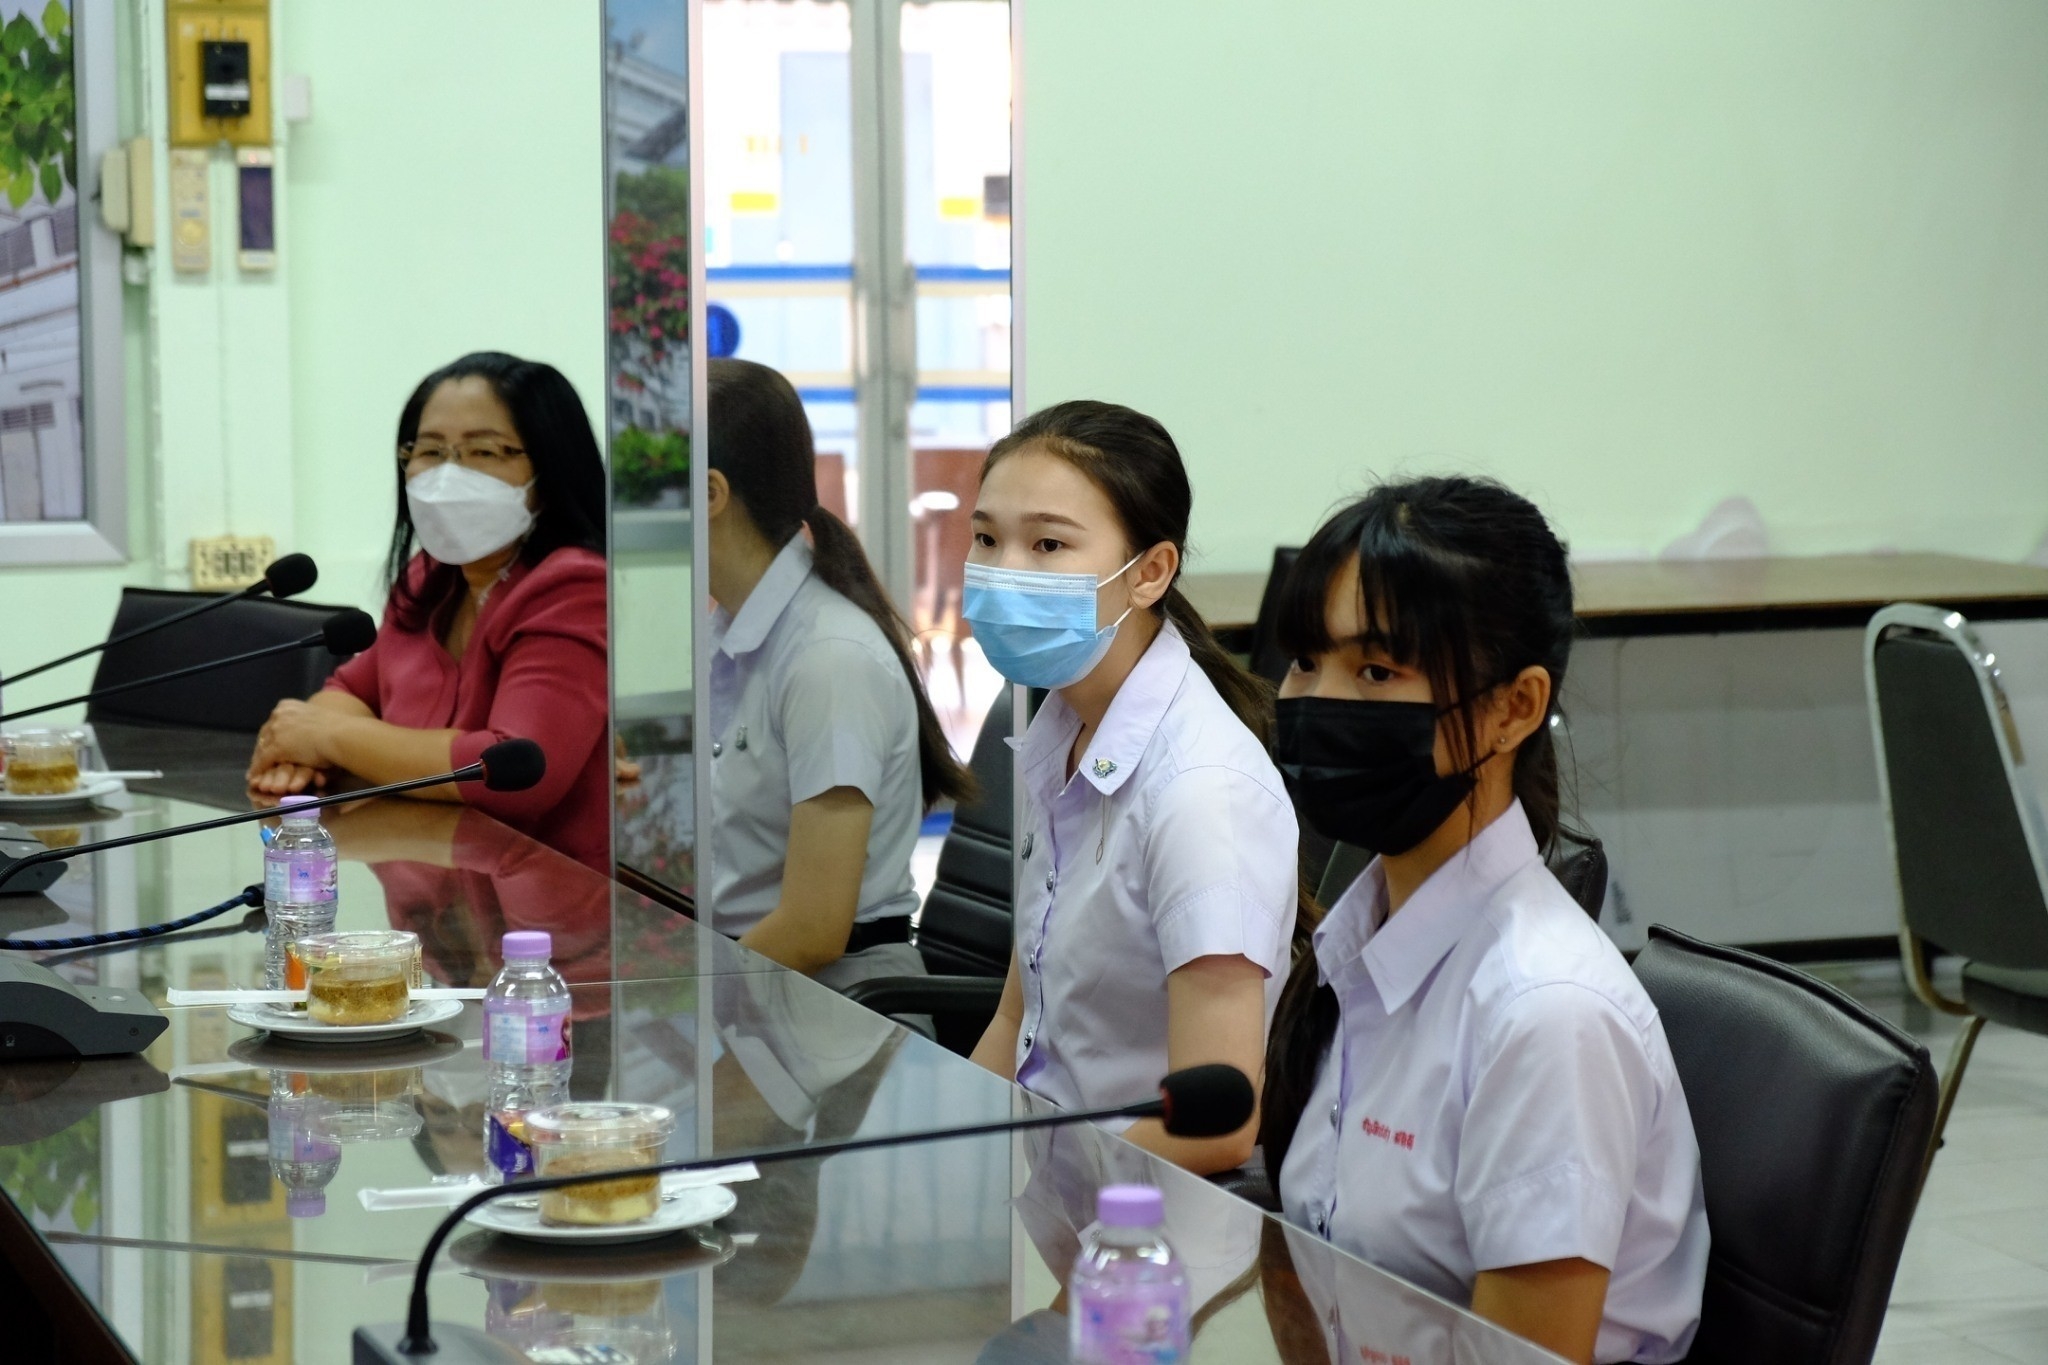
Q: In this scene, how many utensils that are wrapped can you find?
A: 3